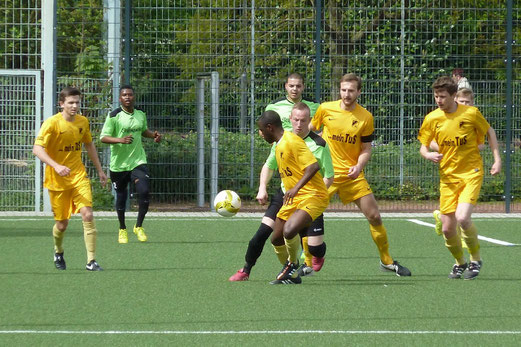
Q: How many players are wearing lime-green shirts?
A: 3